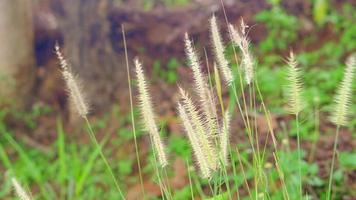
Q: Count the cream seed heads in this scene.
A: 11